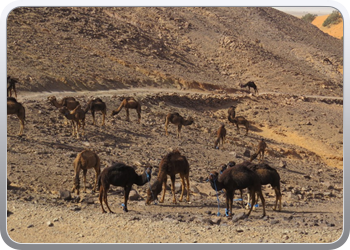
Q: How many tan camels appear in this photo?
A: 1